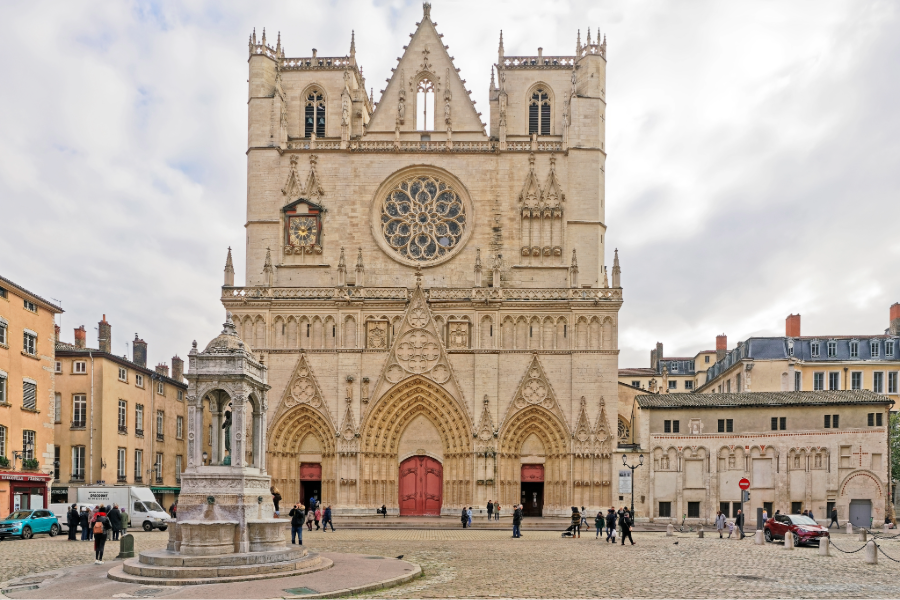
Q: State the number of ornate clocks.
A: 1